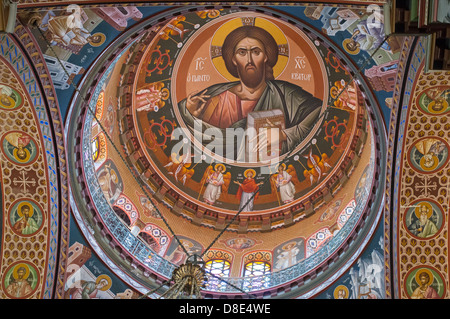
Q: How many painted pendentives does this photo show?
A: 4